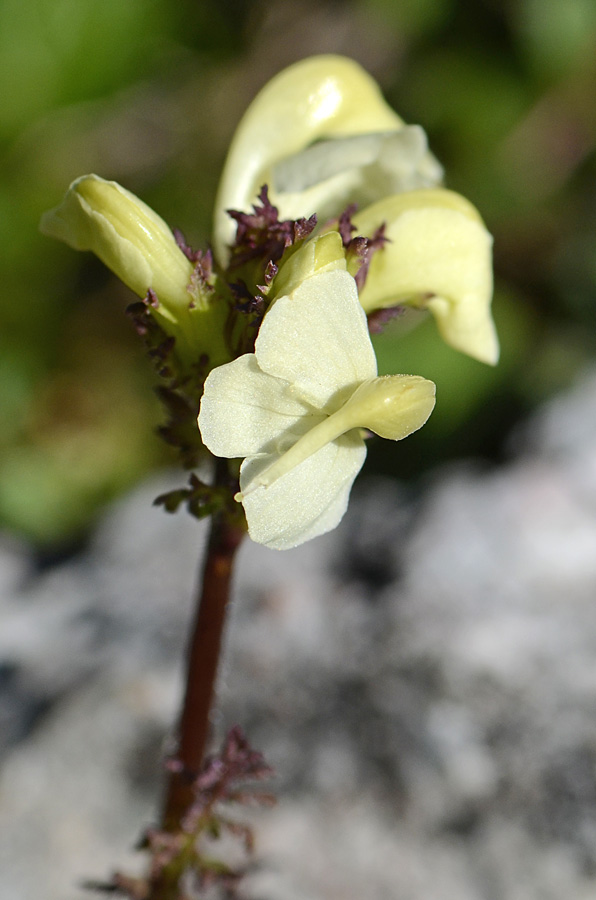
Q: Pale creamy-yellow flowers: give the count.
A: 4